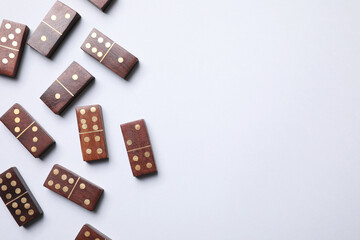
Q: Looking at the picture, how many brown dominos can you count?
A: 11